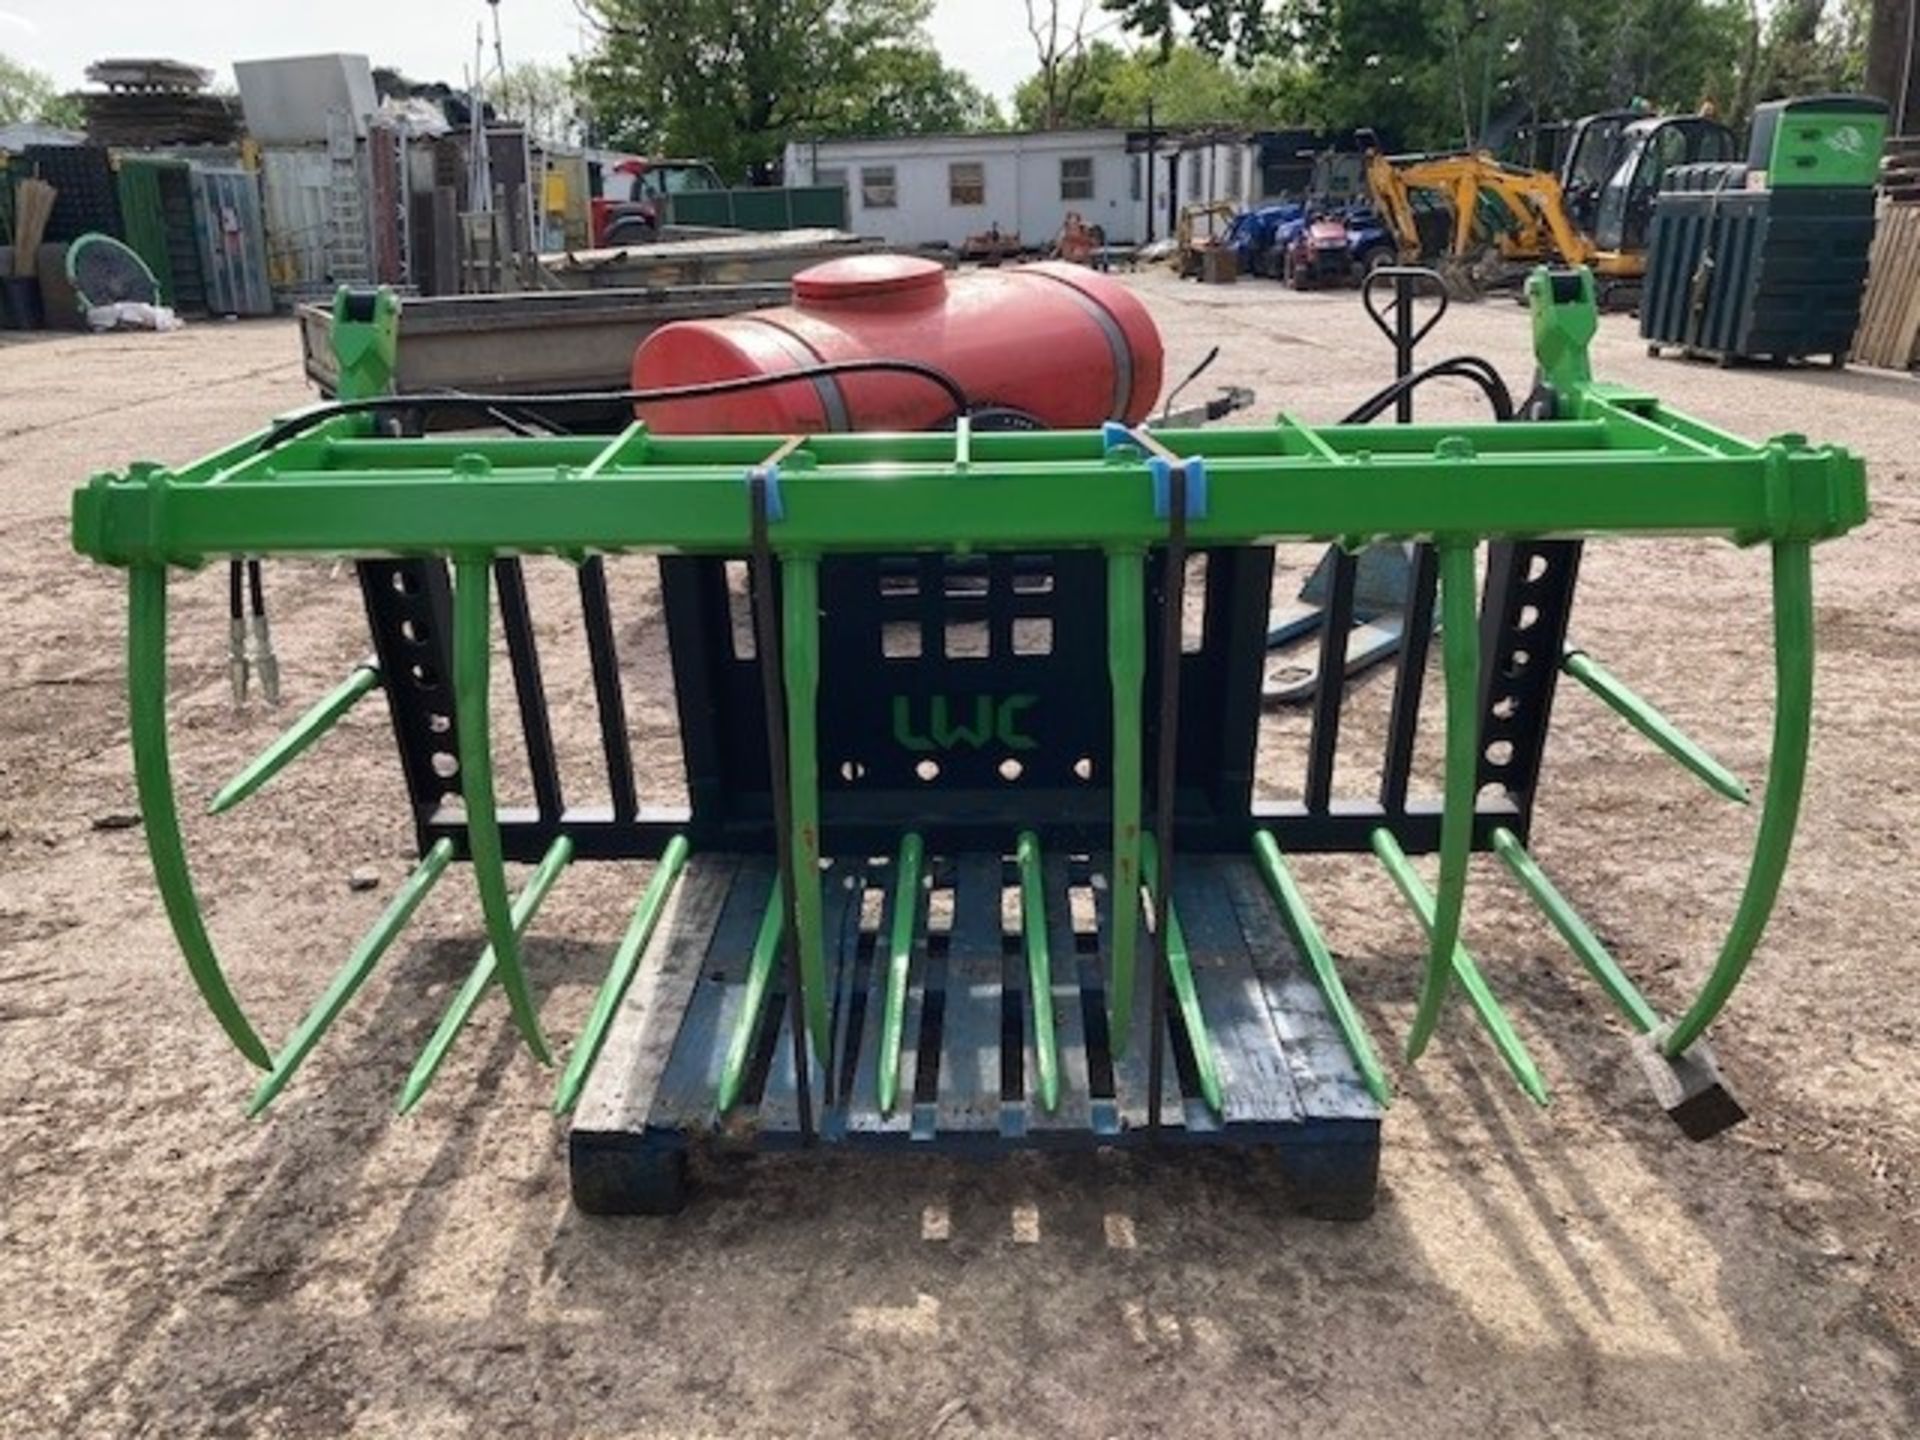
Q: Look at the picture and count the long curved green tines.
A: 6